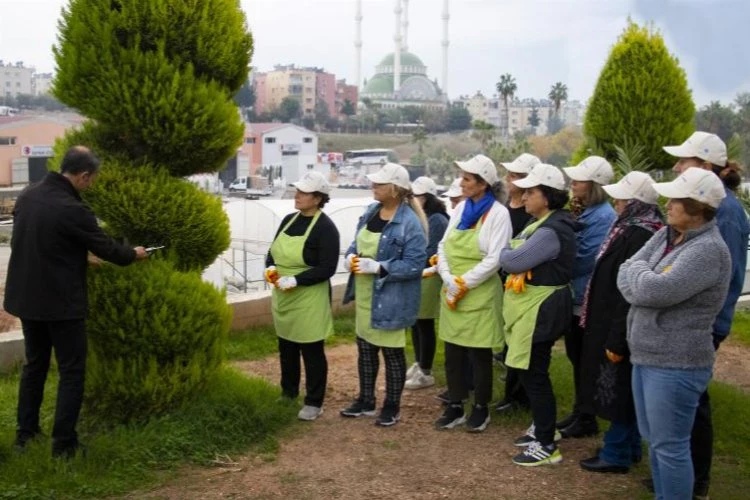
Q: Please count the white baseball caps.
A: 11